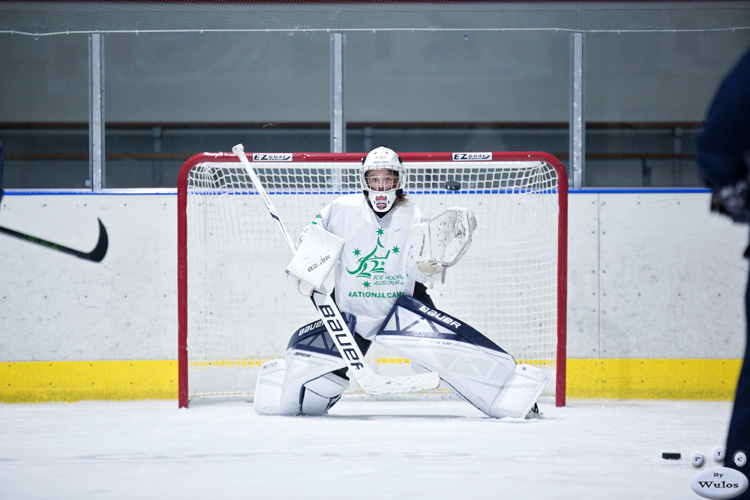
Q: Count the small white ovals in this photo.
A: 3